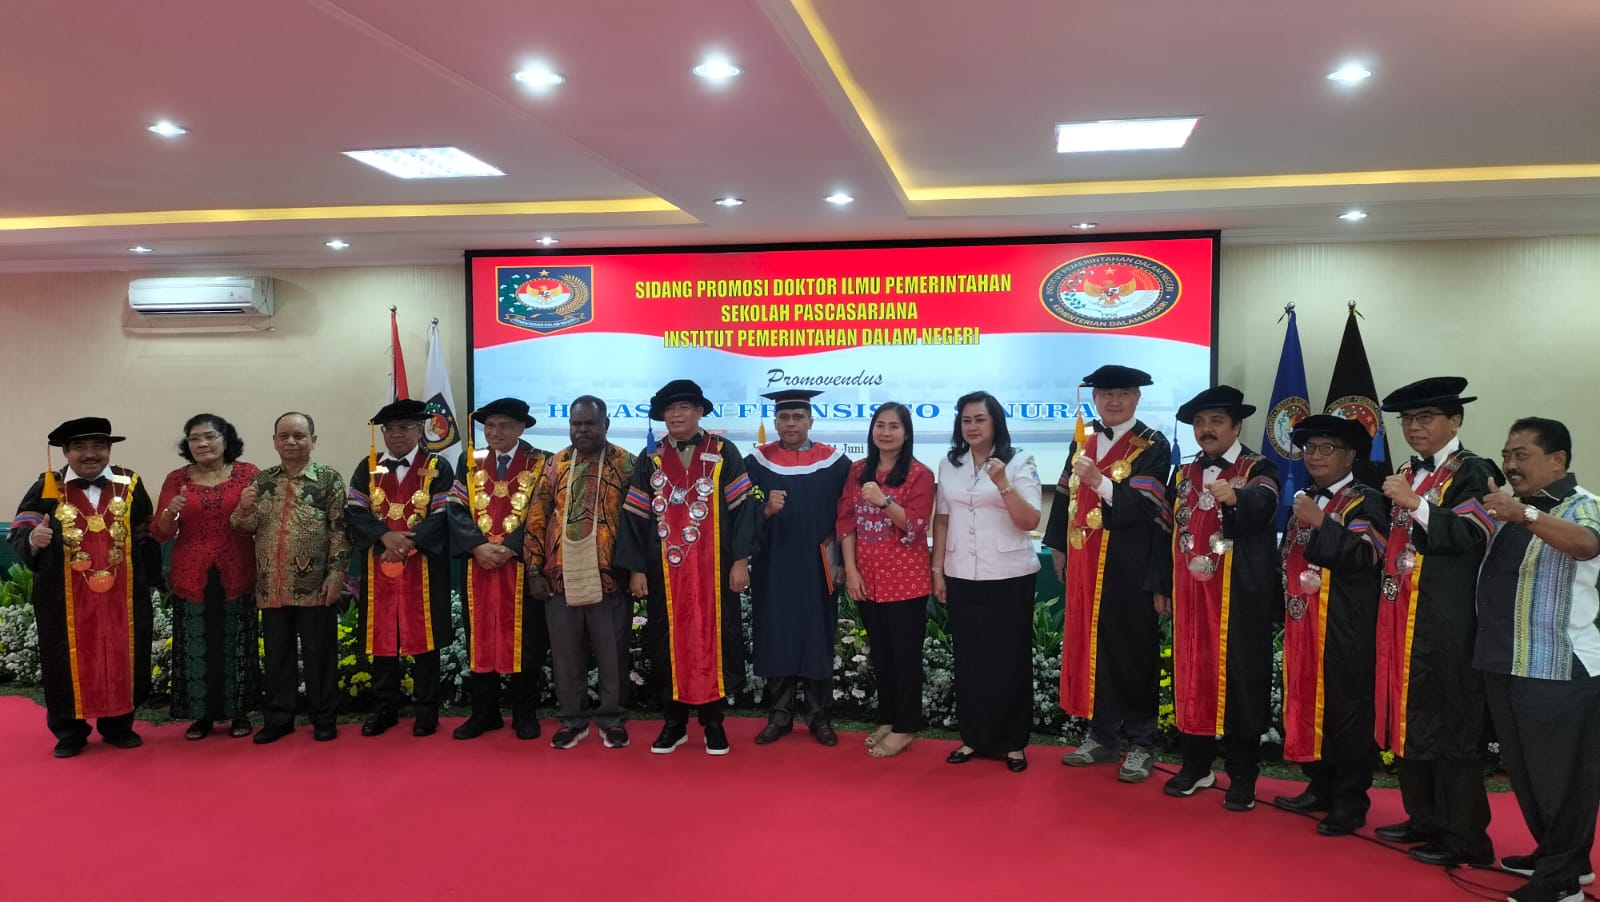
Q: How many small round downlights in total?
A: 11